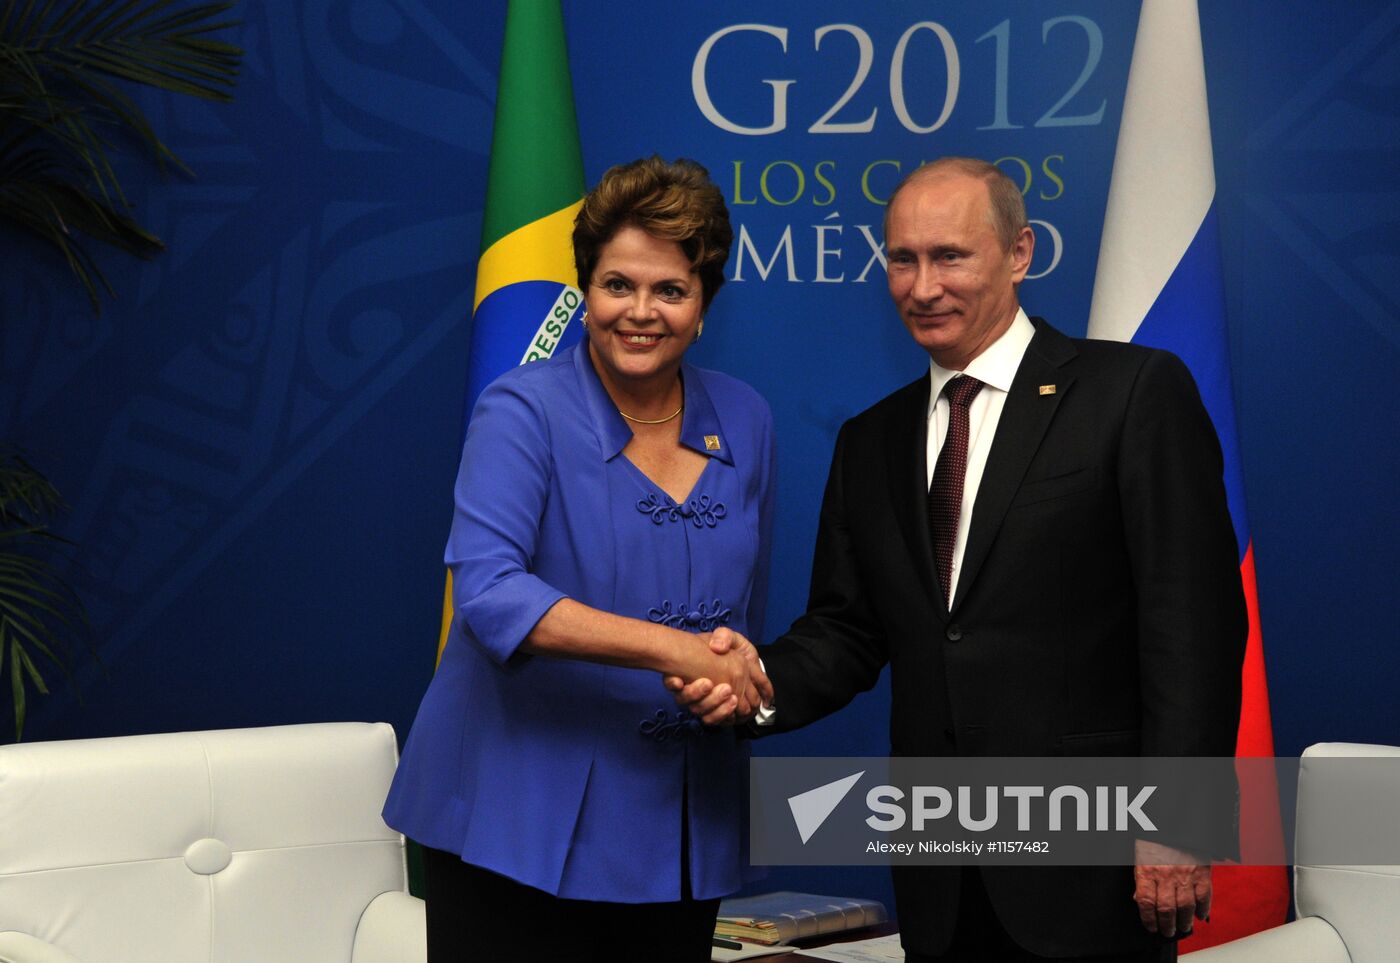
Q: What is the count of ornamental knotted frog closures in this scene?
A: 3